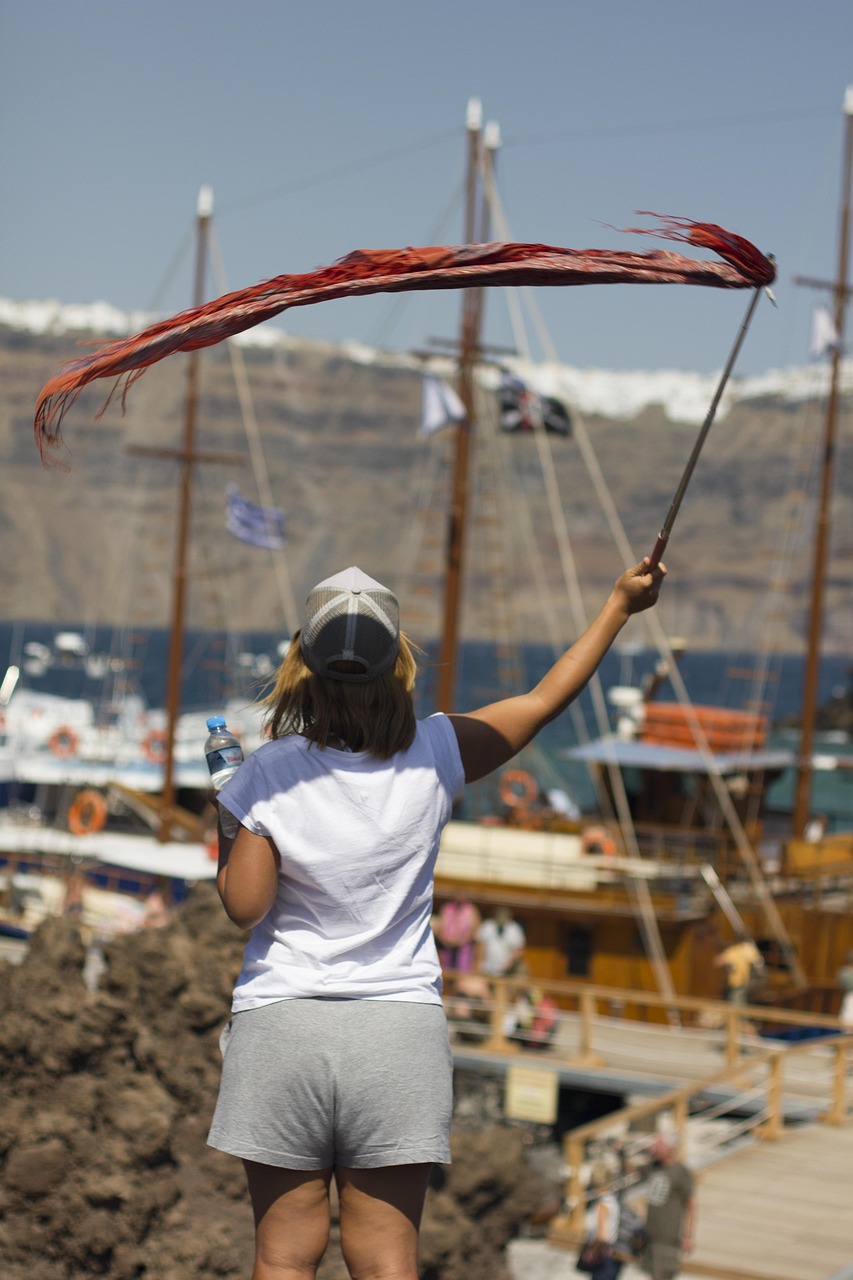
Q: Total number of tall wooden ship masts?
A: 4